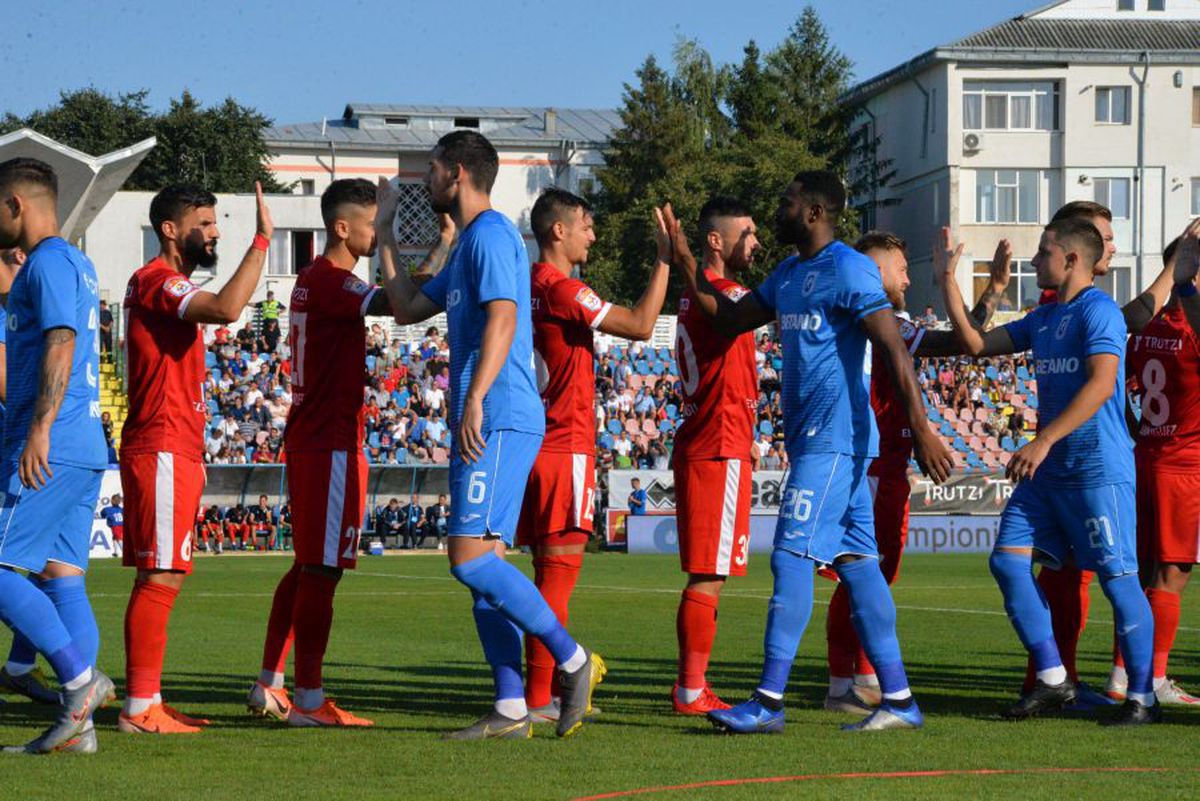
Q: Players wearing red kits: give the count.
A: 7